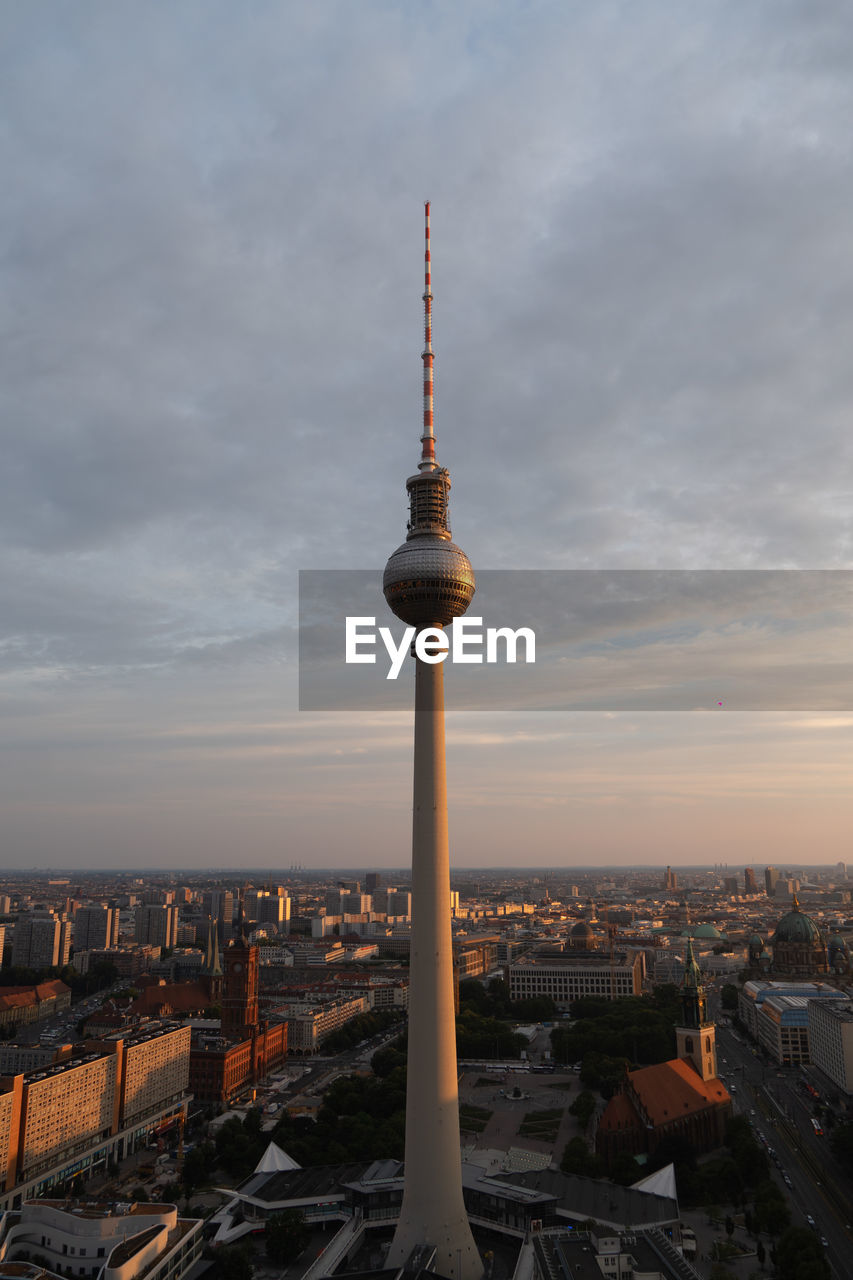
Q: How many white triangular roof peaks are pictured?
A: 2